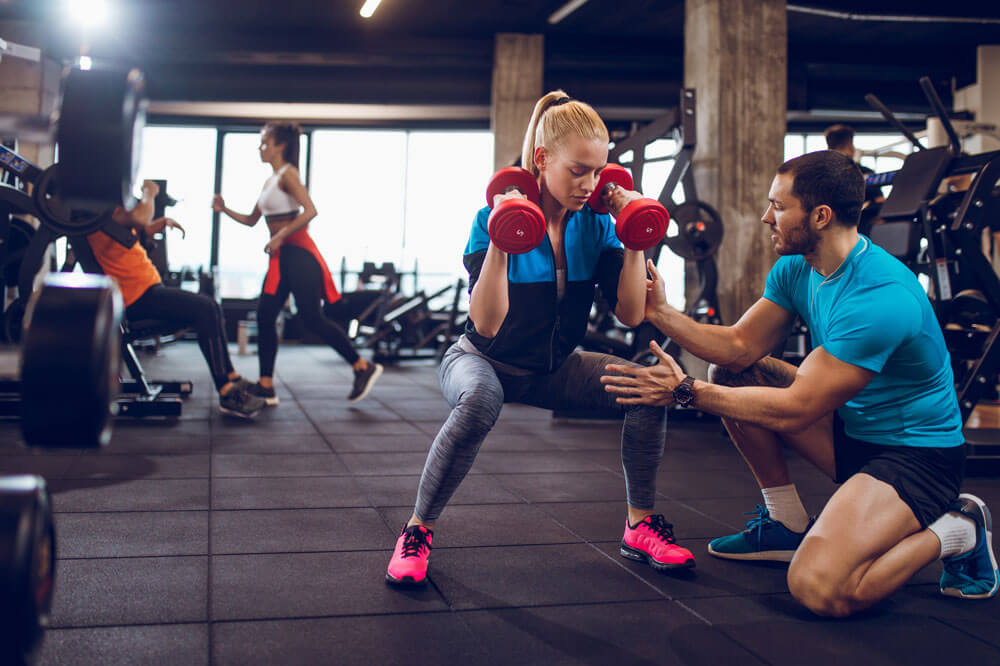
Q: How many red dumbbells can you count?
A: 2